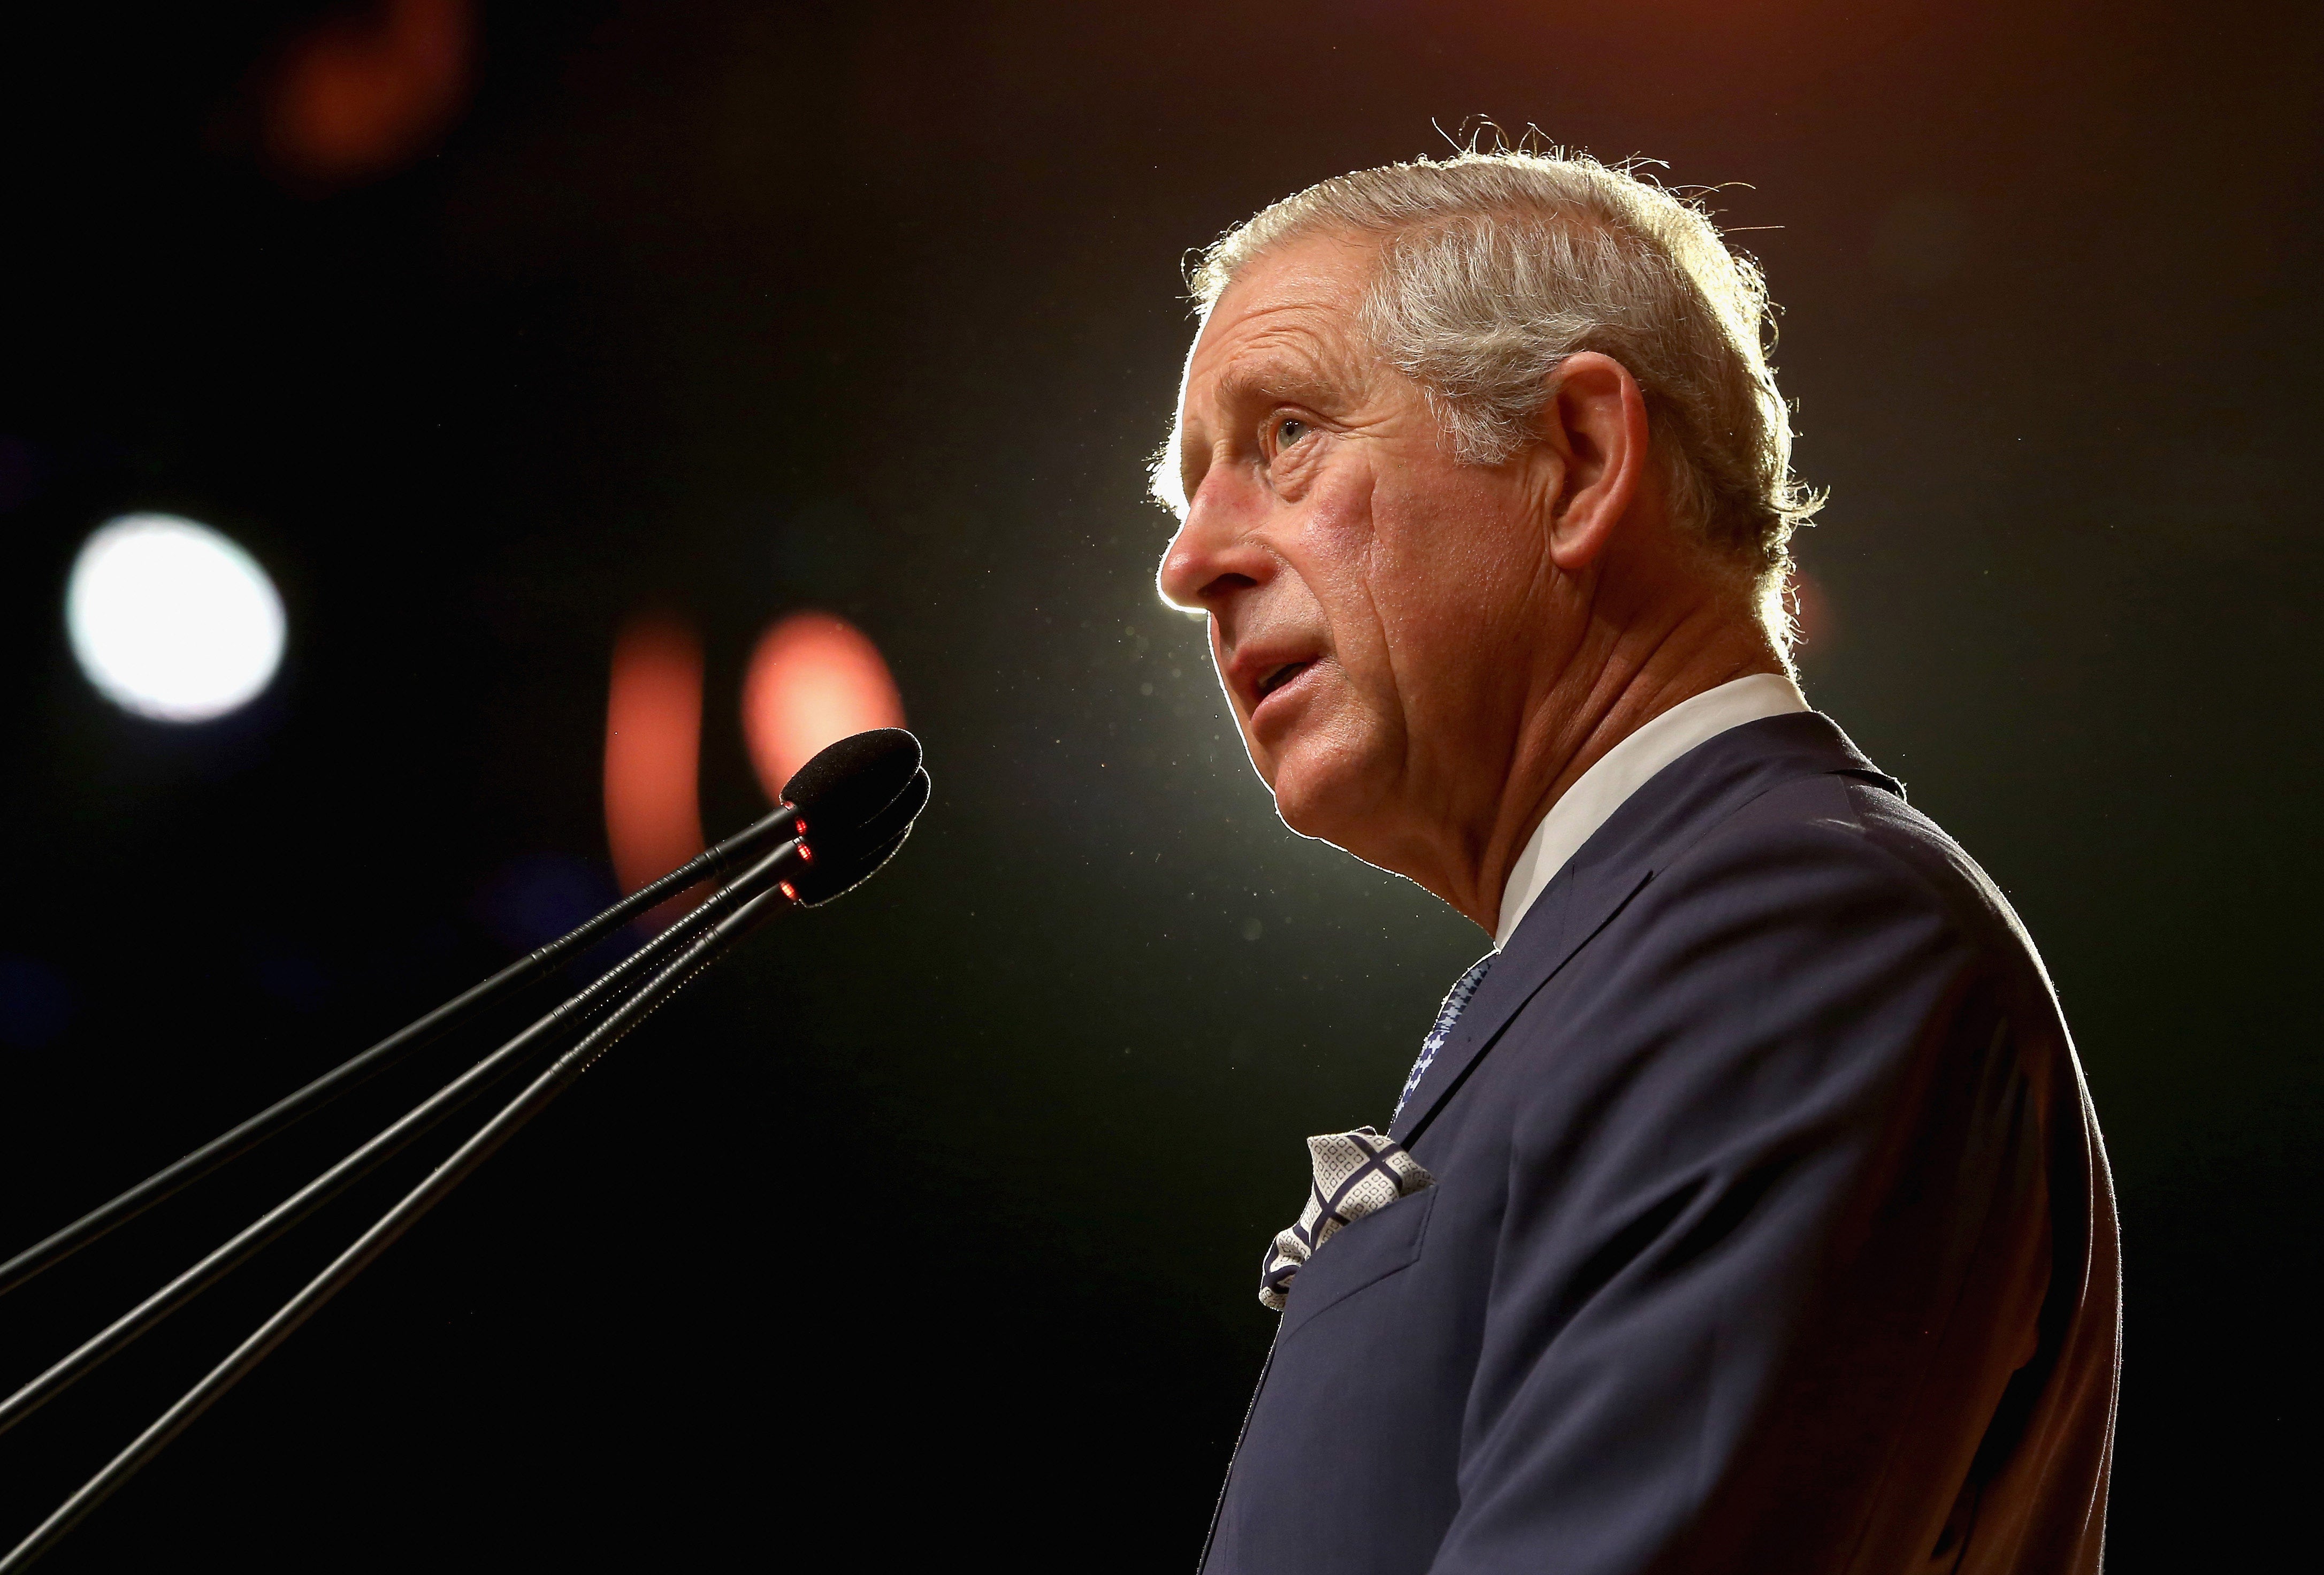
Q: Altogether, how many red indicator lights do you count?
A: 3